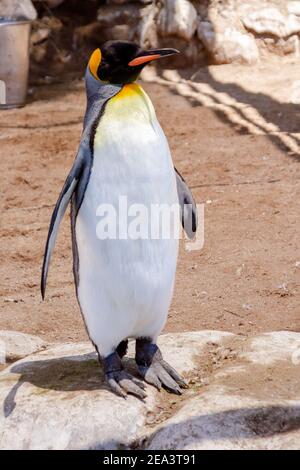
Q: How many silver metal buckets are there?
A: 1